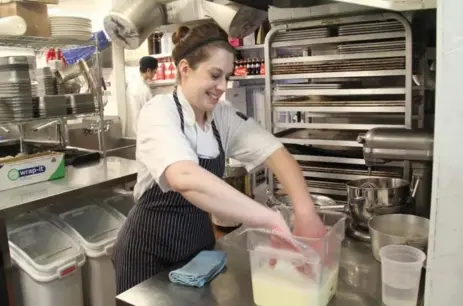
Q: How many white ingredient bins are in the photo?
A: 3